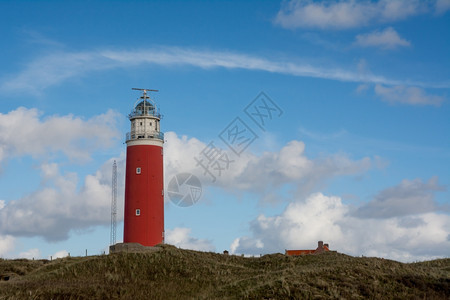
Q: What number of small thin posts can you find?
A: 5